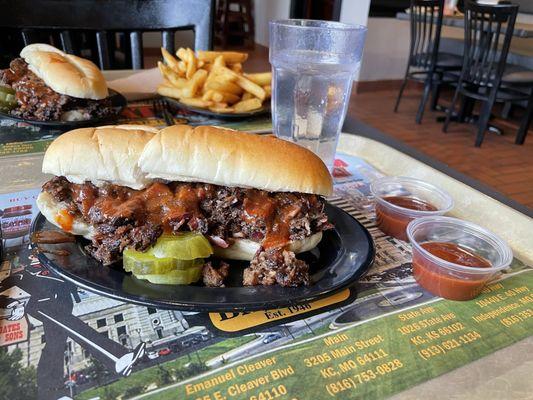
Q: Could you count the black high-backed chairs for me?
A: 3